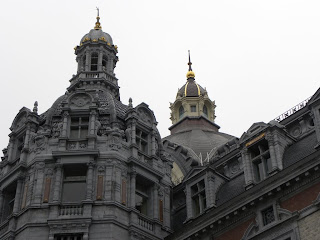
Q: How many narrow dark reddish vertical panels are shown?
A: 5